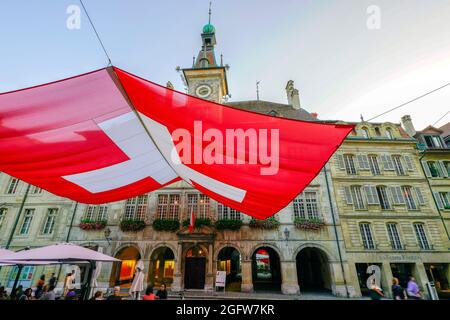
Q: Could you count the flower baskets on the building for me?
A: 7